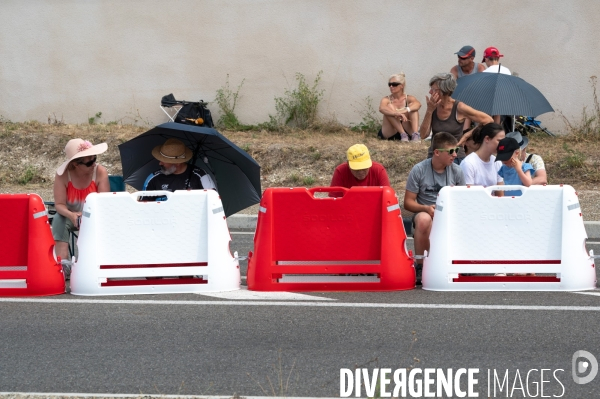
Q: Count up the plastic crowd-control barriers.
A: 4